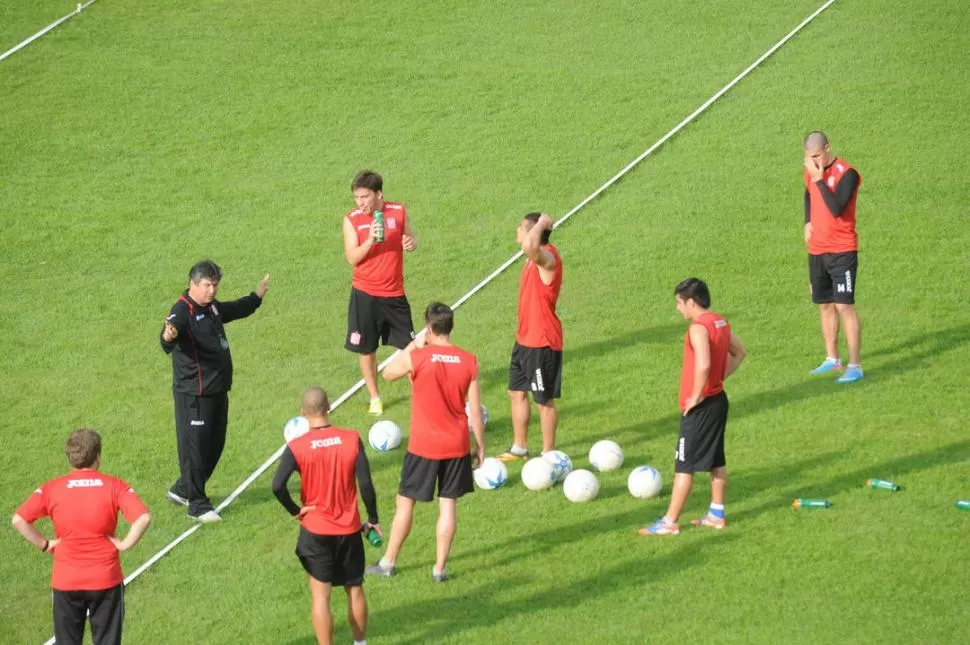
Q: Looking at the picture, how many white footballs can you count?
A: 9